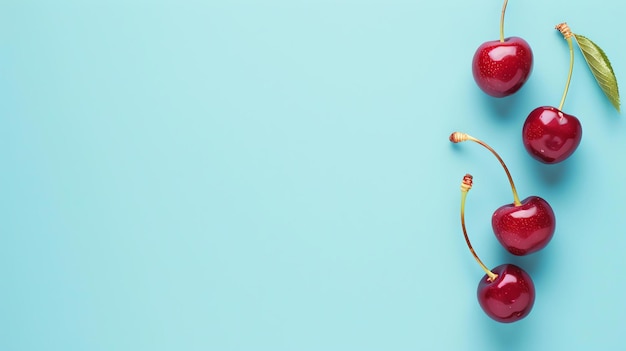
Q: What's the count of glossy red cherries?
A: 4